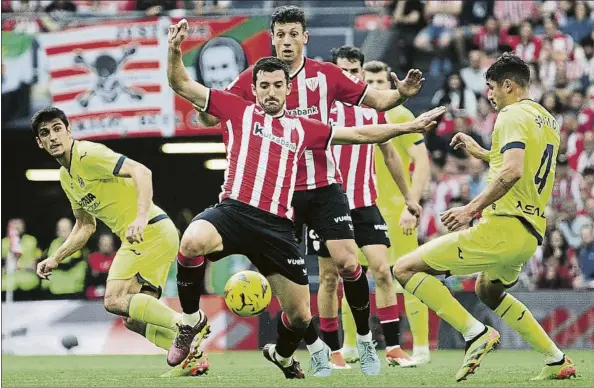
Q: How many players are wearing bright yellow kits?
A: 3